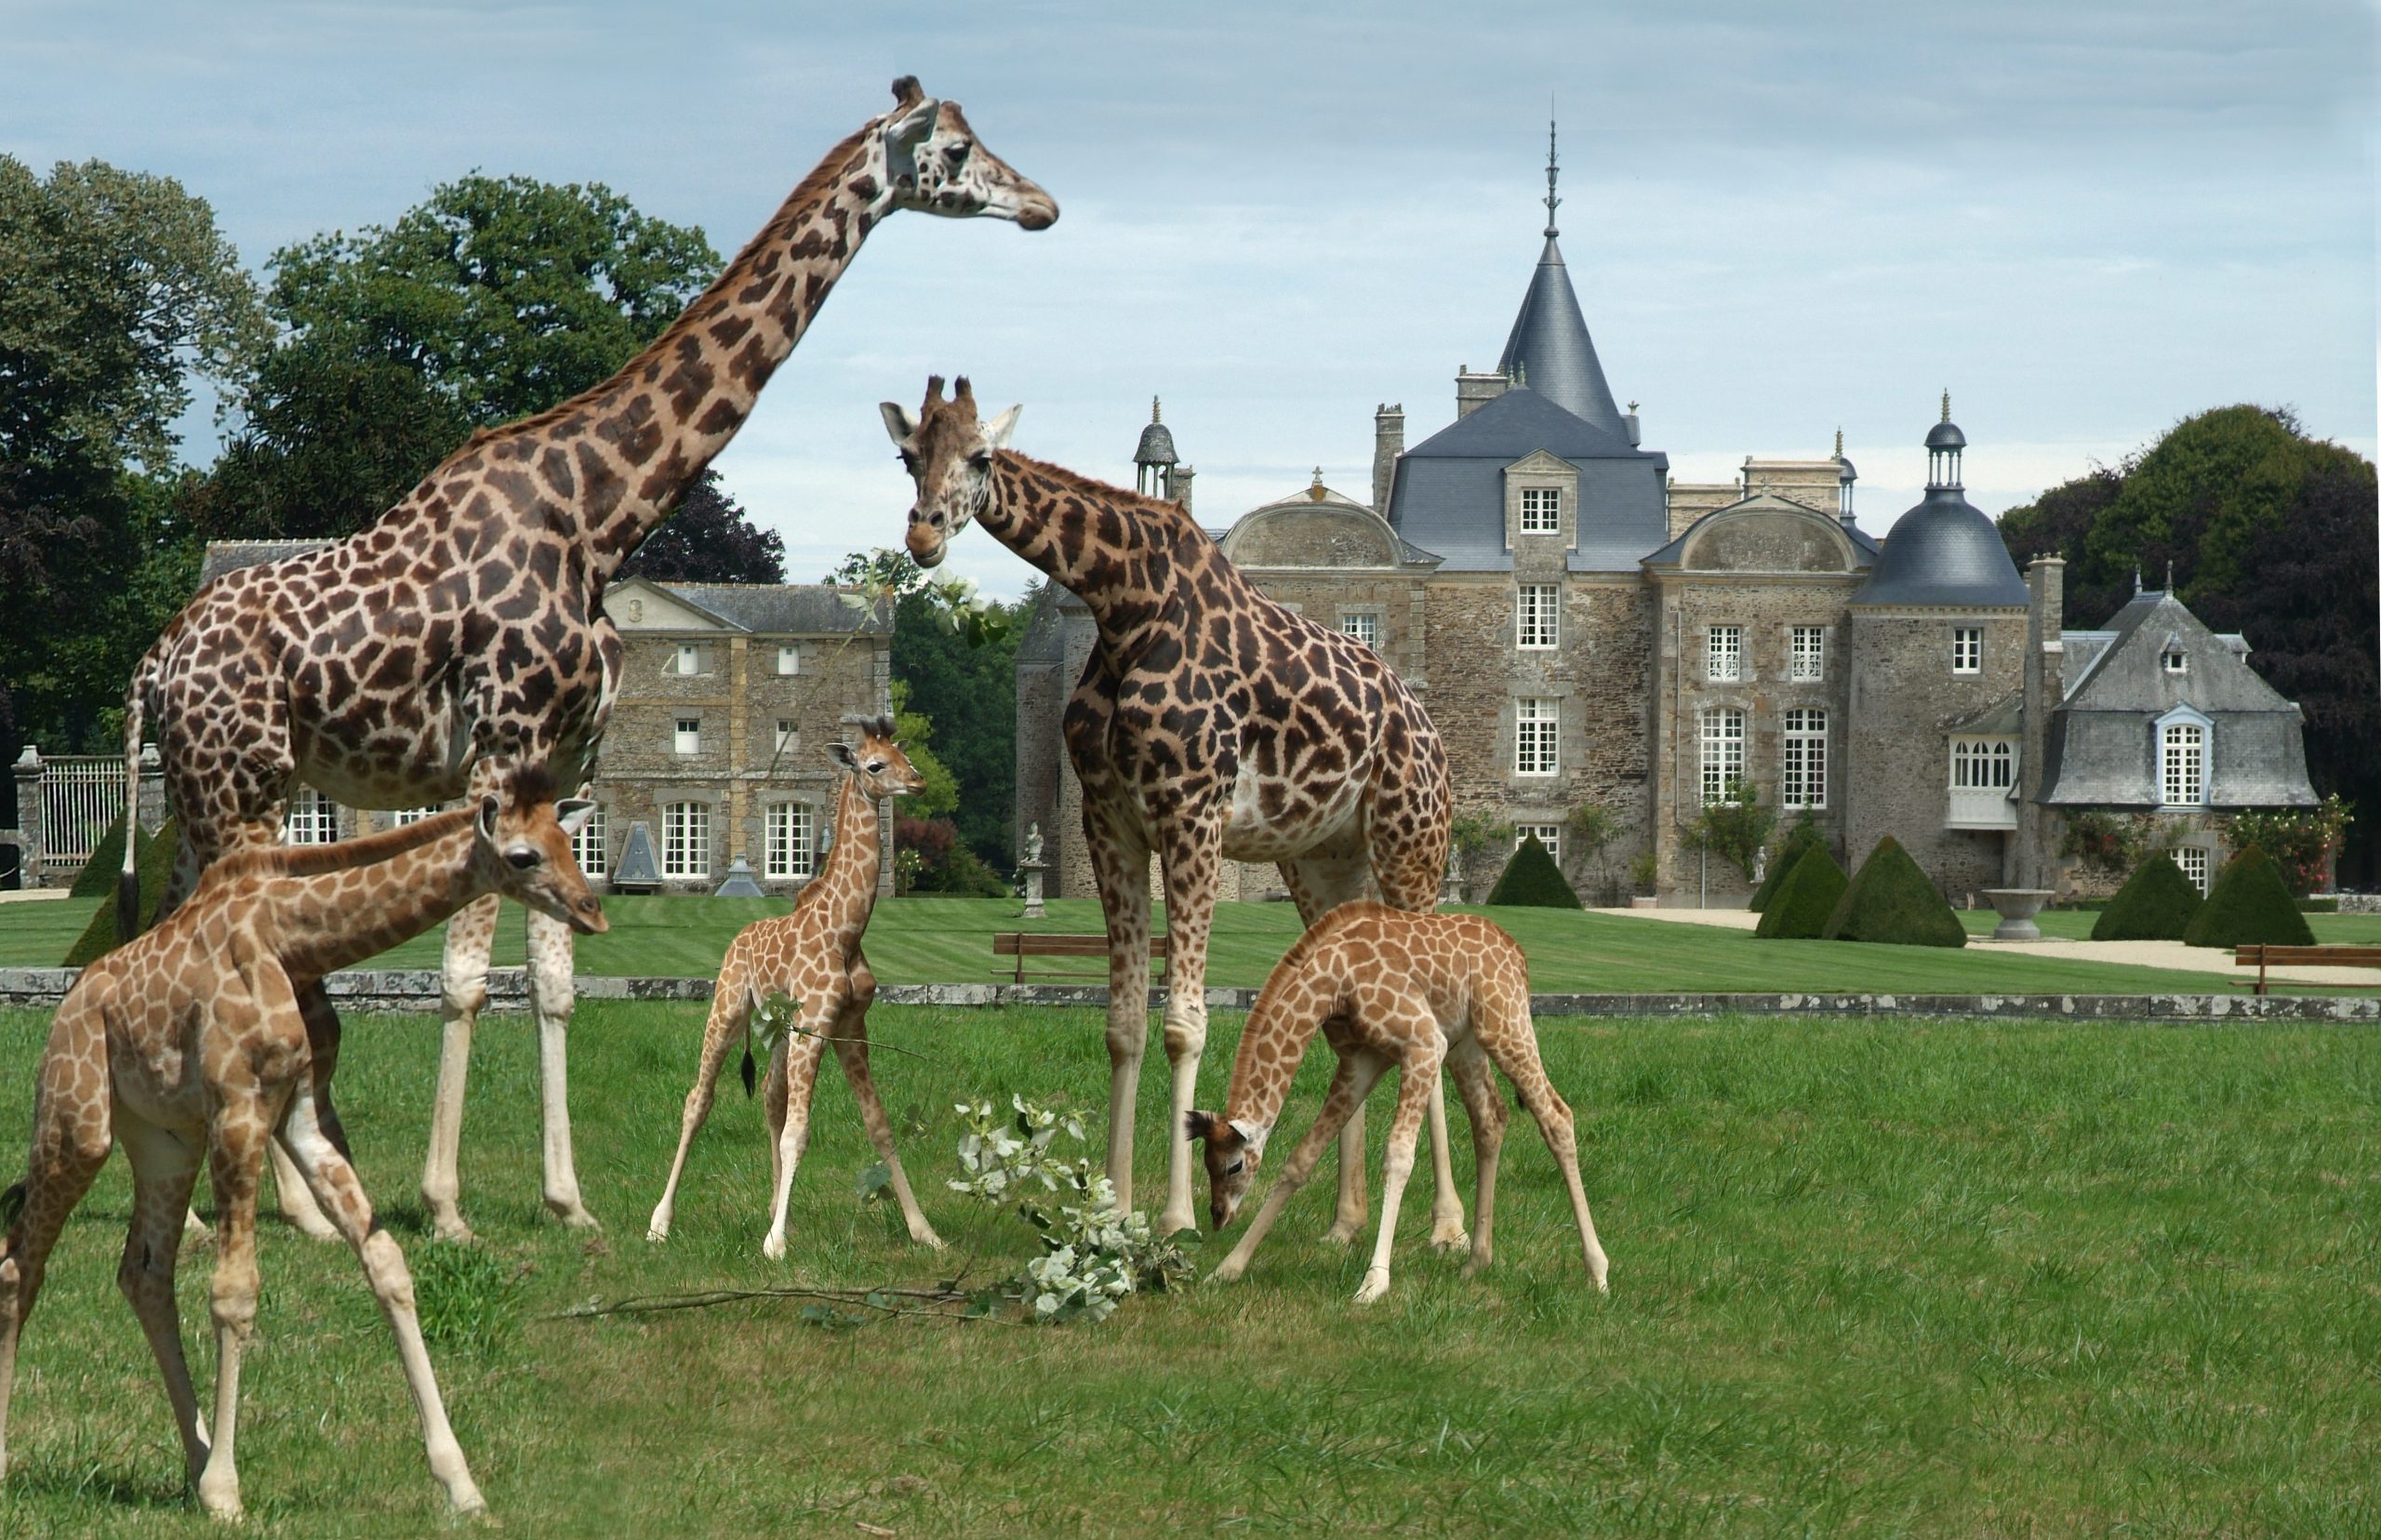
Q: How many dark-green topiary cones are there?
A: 8